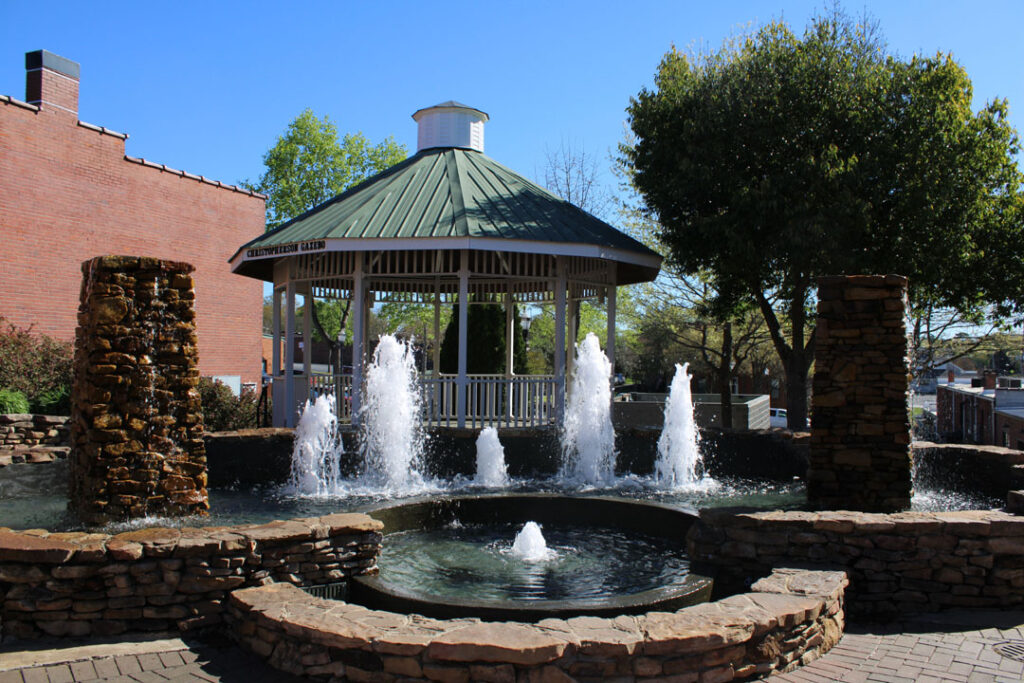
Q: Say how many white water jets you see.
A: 6